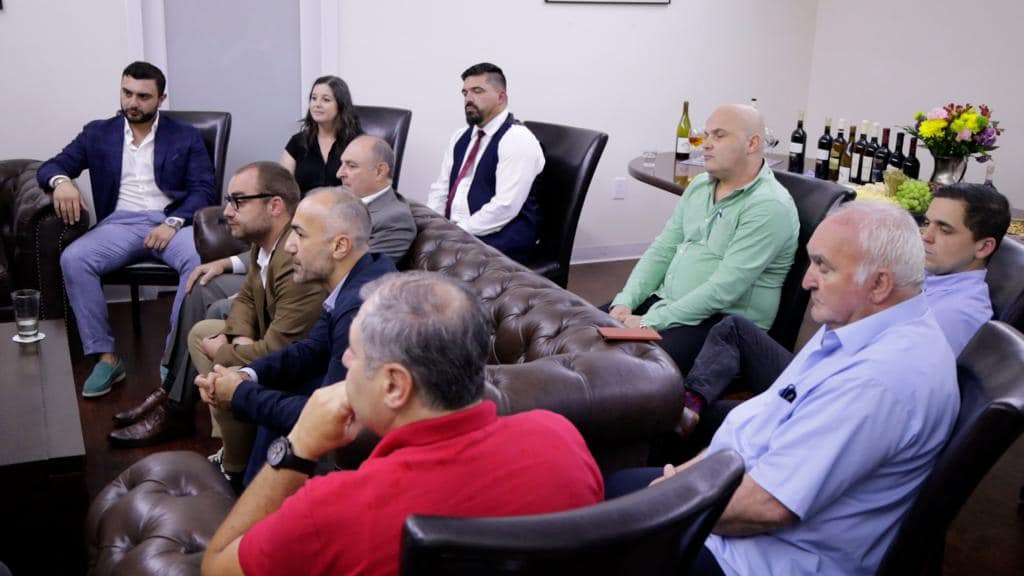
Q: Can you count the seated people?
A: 10